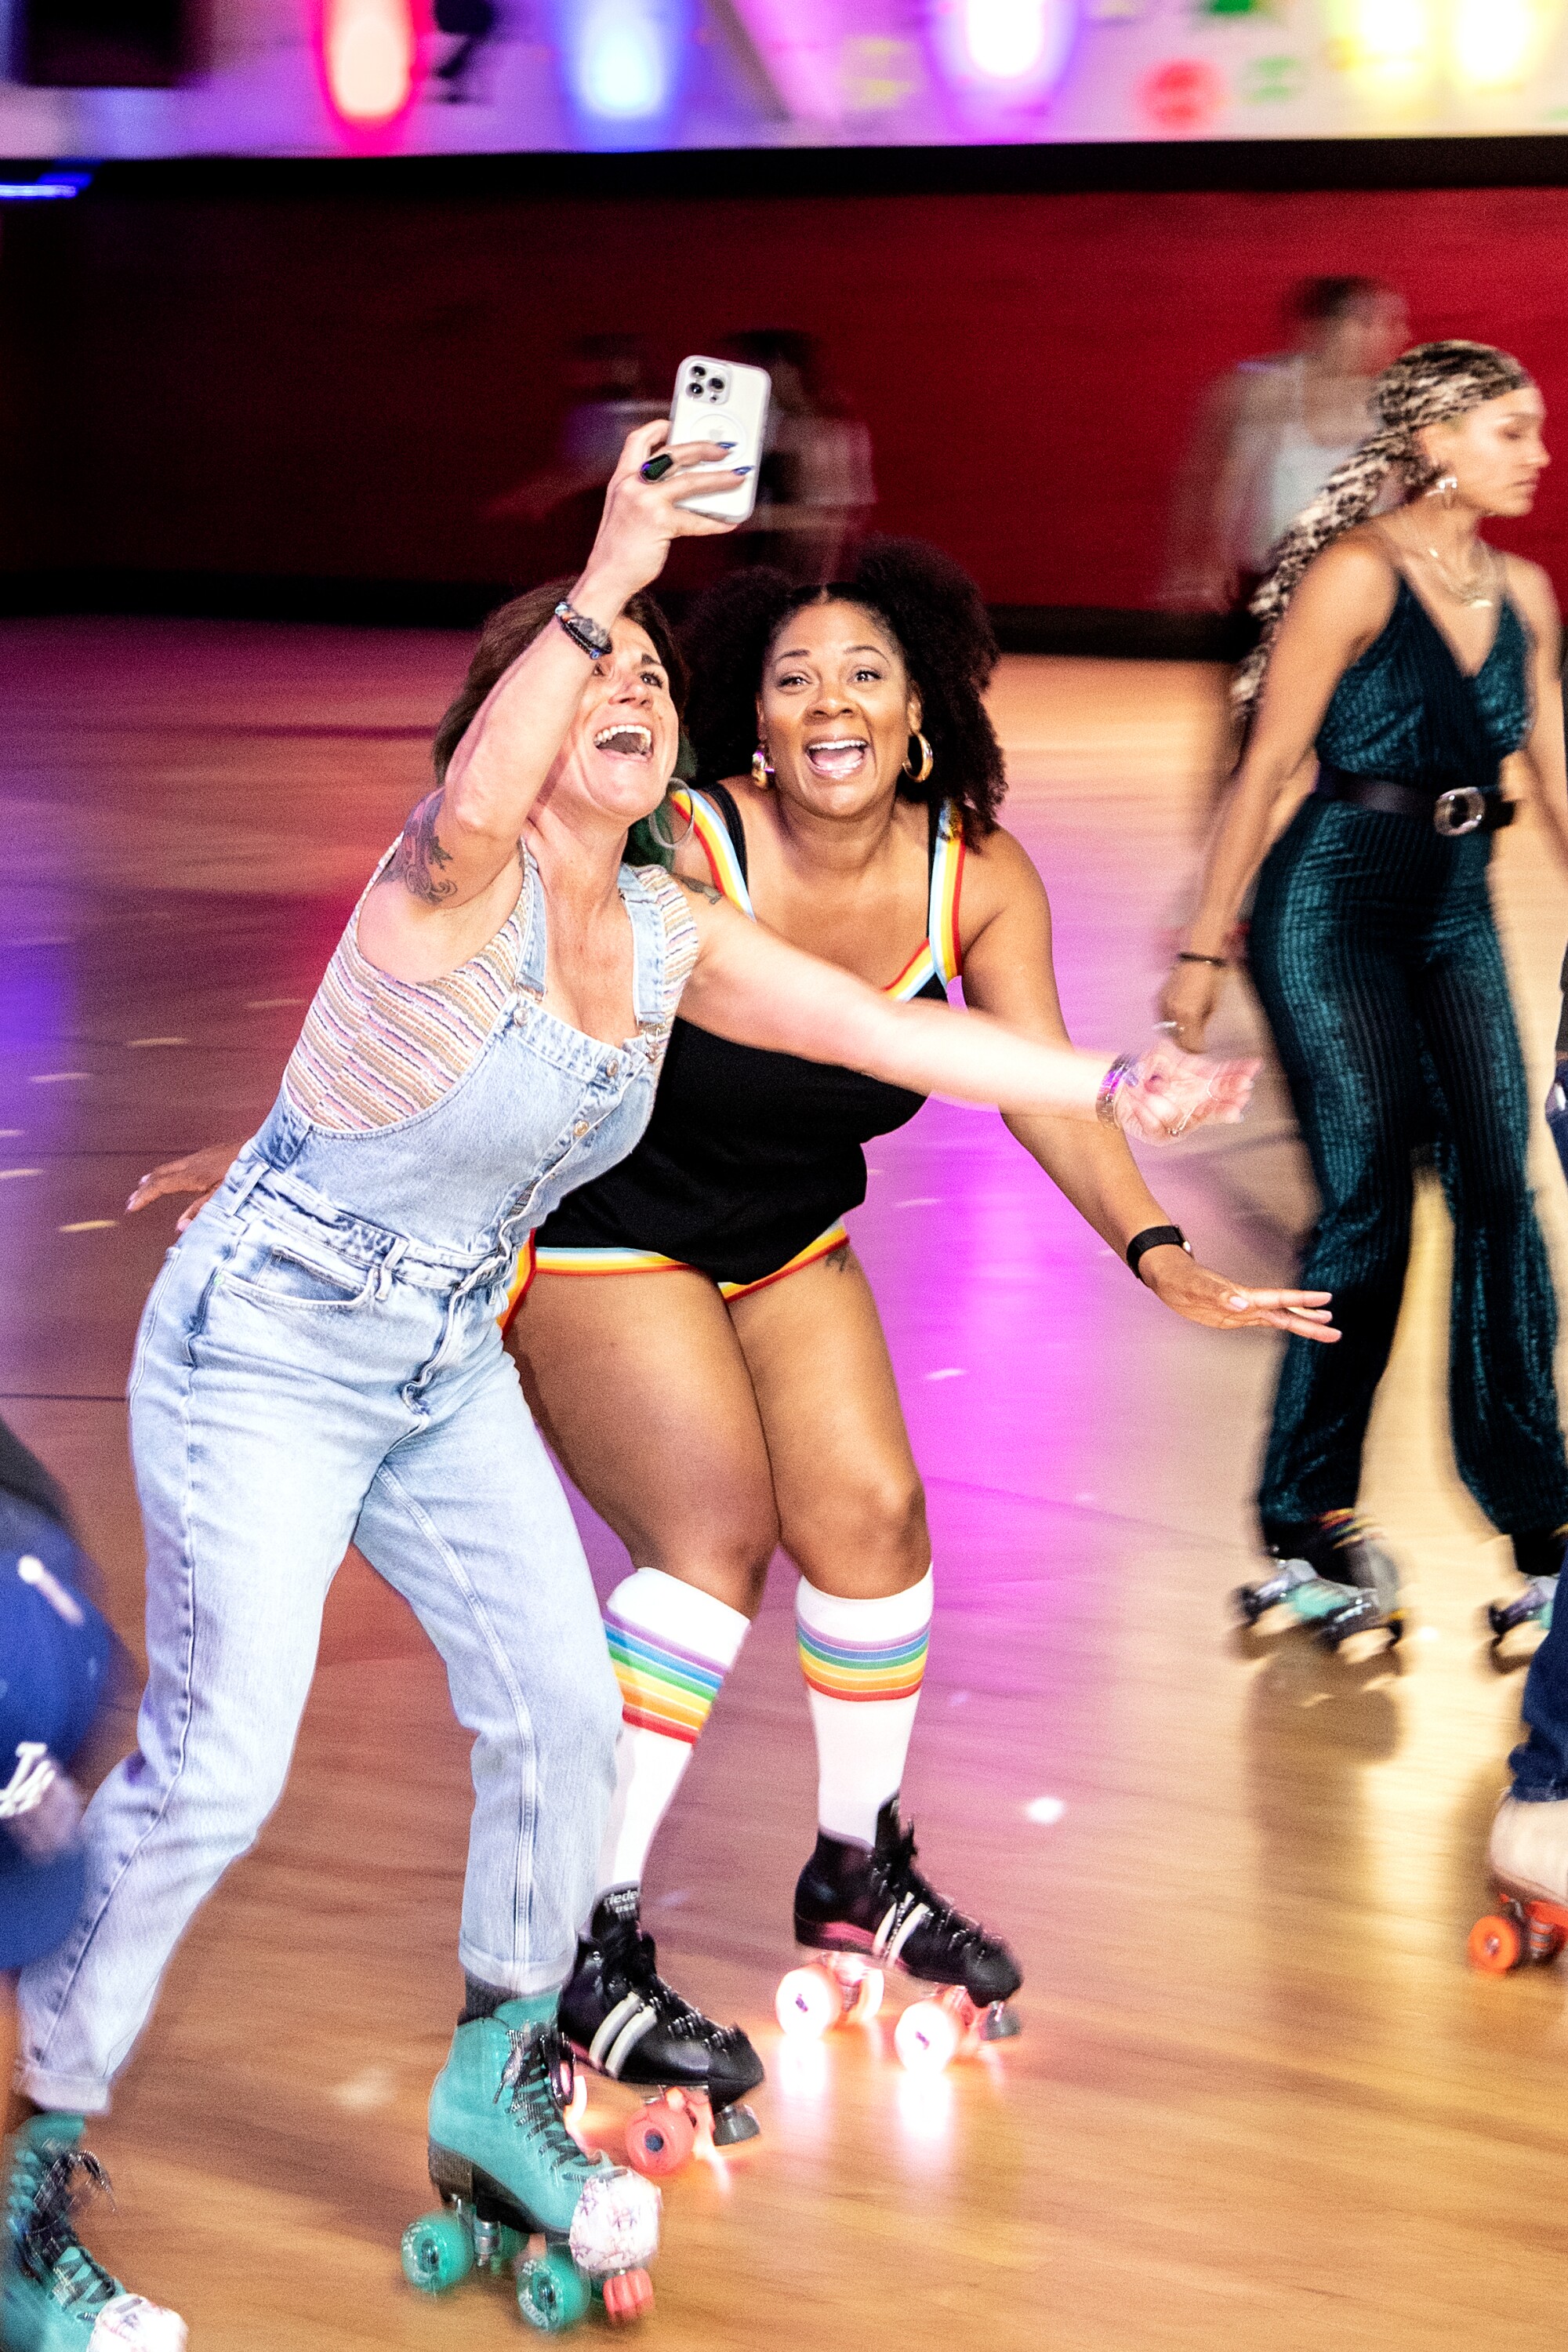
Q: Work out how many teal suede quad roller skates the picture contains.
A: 2